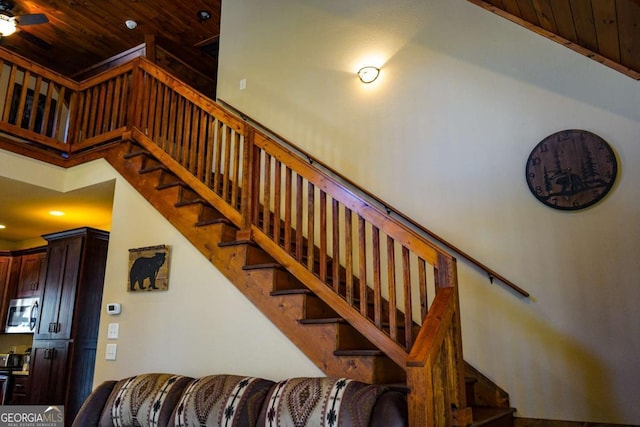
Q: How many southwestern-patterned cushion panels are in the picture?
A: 3